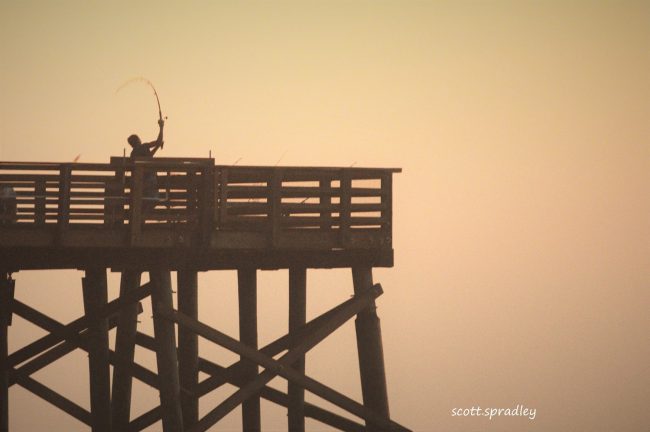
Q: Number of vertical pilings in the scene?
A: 8